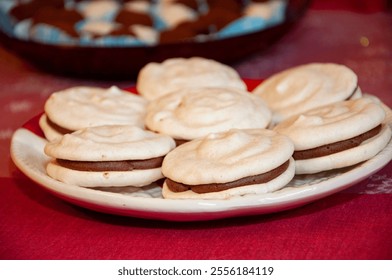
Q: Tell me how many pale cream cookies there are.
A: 7